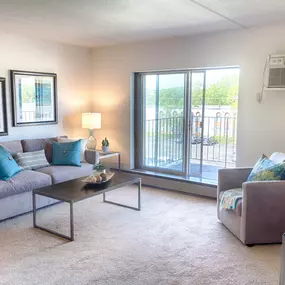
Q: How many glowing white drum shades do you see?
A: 1